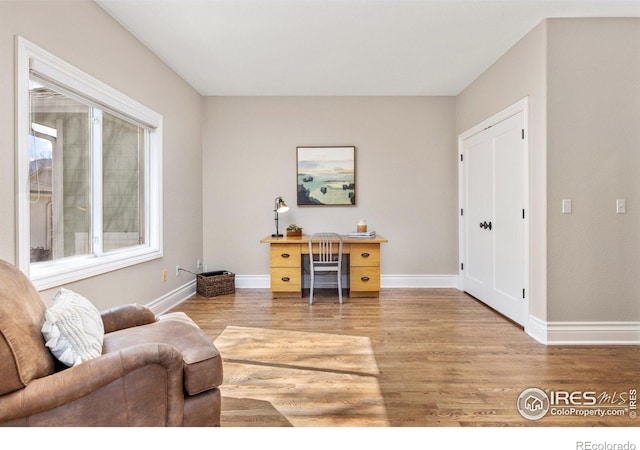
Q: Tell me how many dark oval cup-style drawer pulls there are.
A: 4